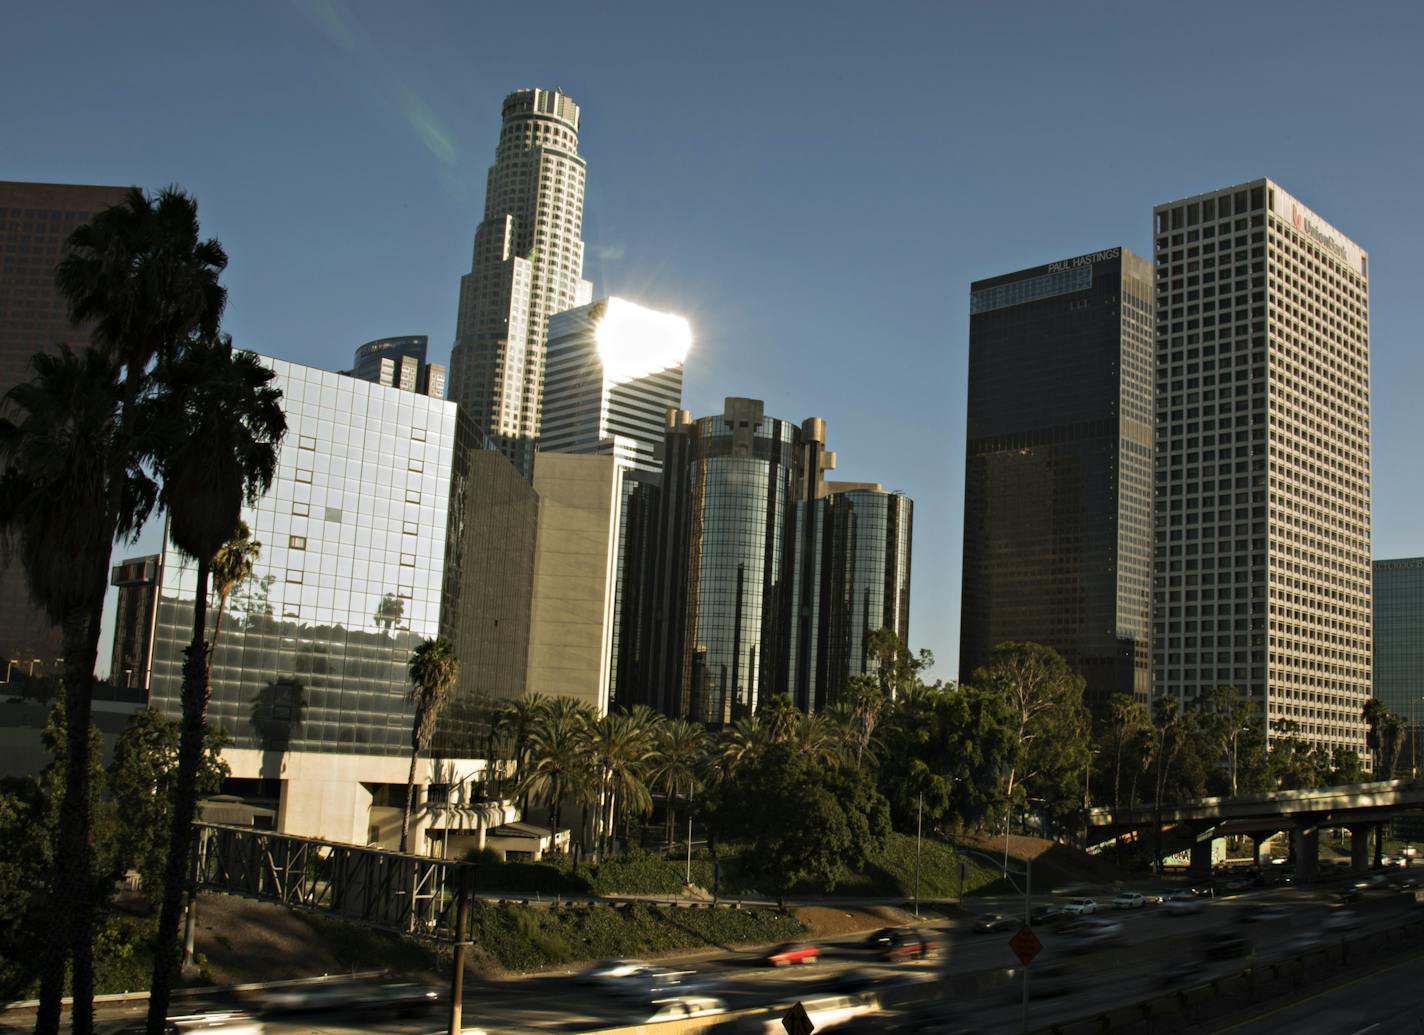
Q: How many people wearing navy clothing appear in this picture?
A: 0